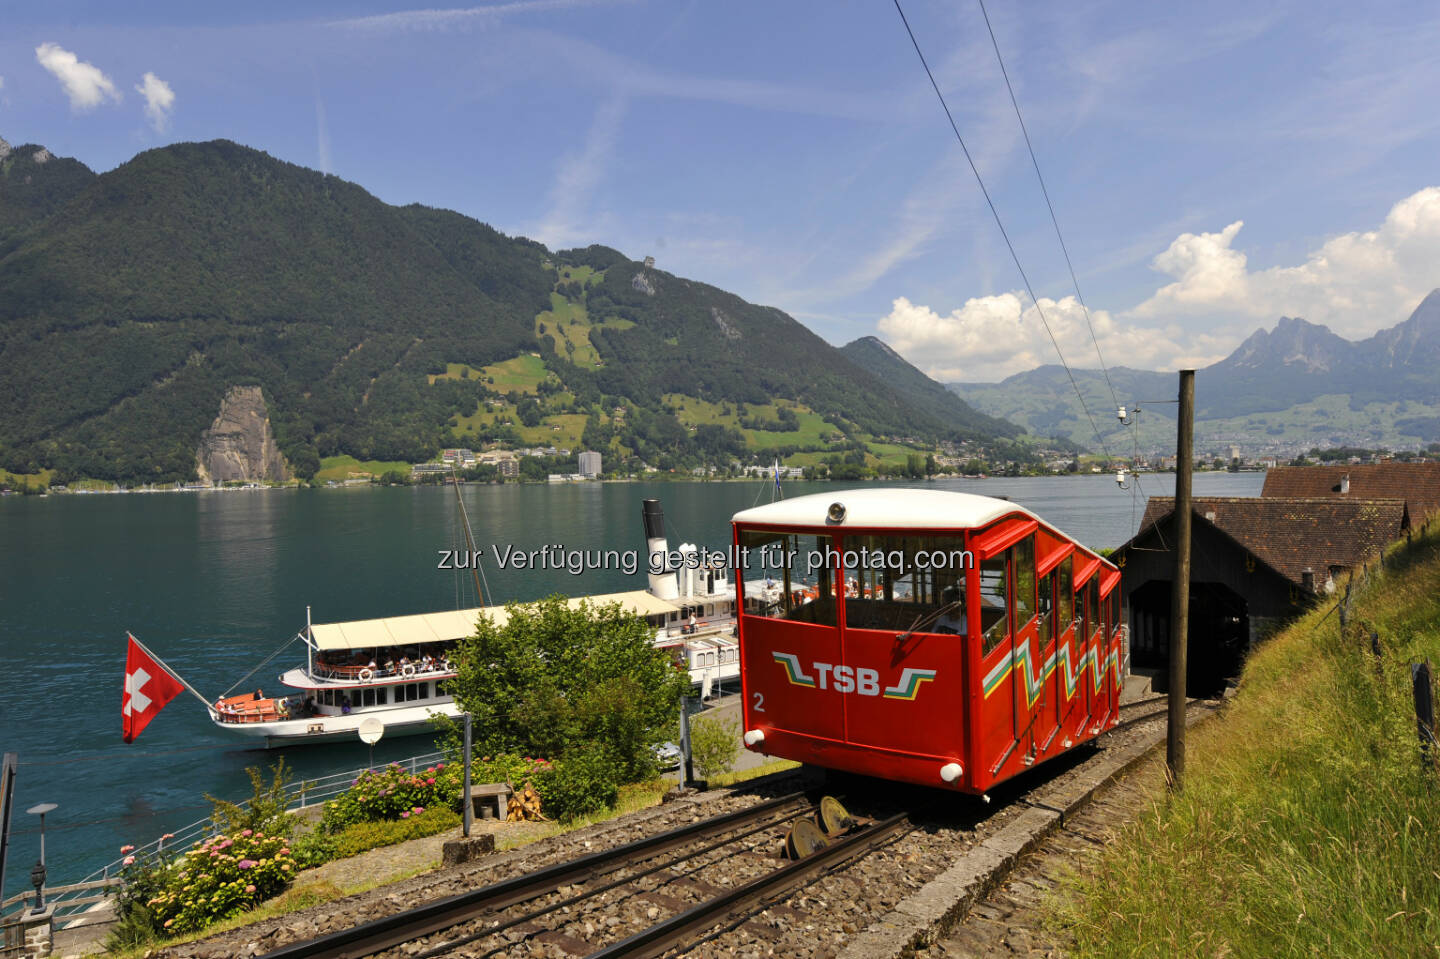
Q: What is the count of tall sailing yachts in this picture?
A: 0